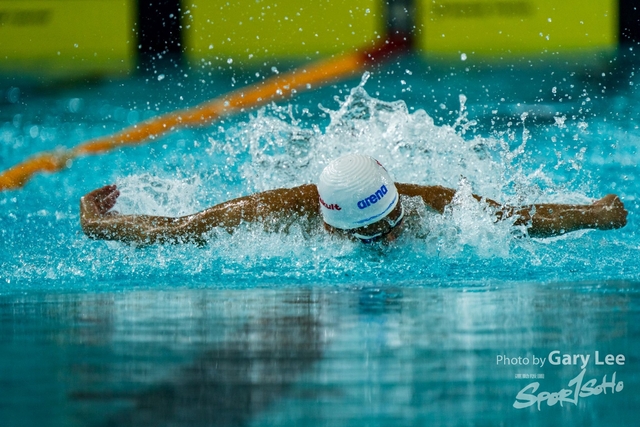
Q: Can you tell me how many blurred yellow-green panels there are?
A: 3